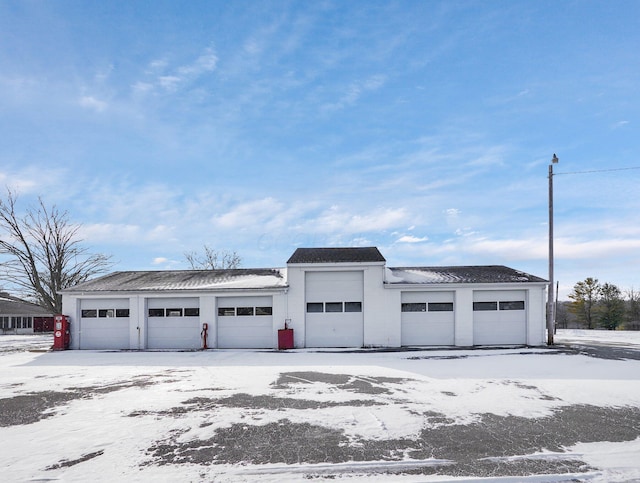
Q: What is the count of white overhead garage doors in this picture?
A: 6